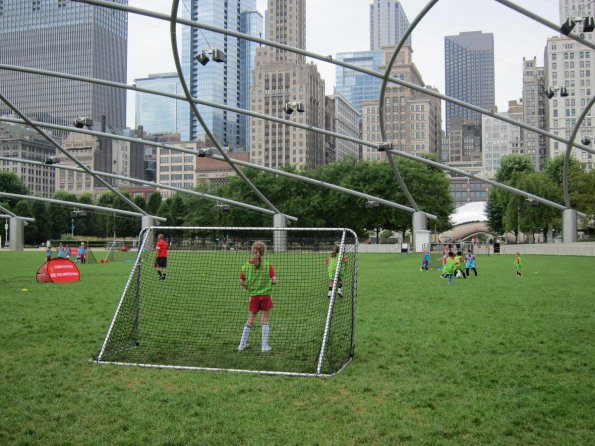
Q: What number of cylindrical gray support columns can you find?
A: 5